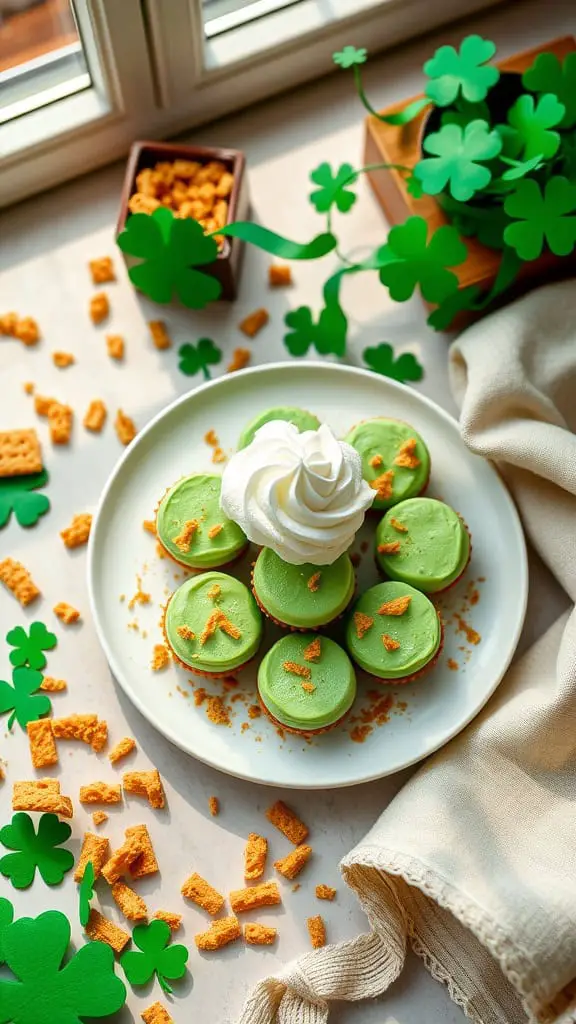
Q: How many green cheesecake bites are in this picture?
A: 8